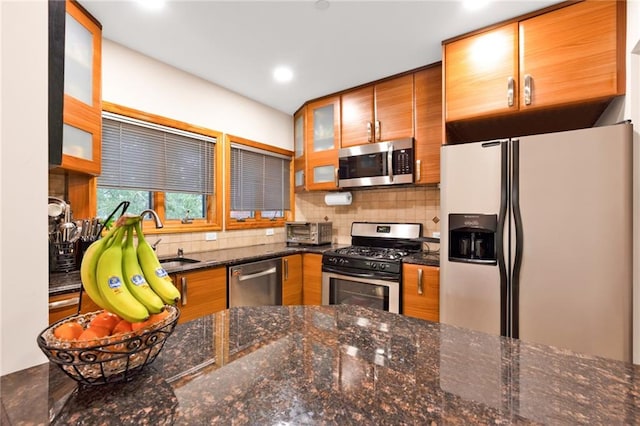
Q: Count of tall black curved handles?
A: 2